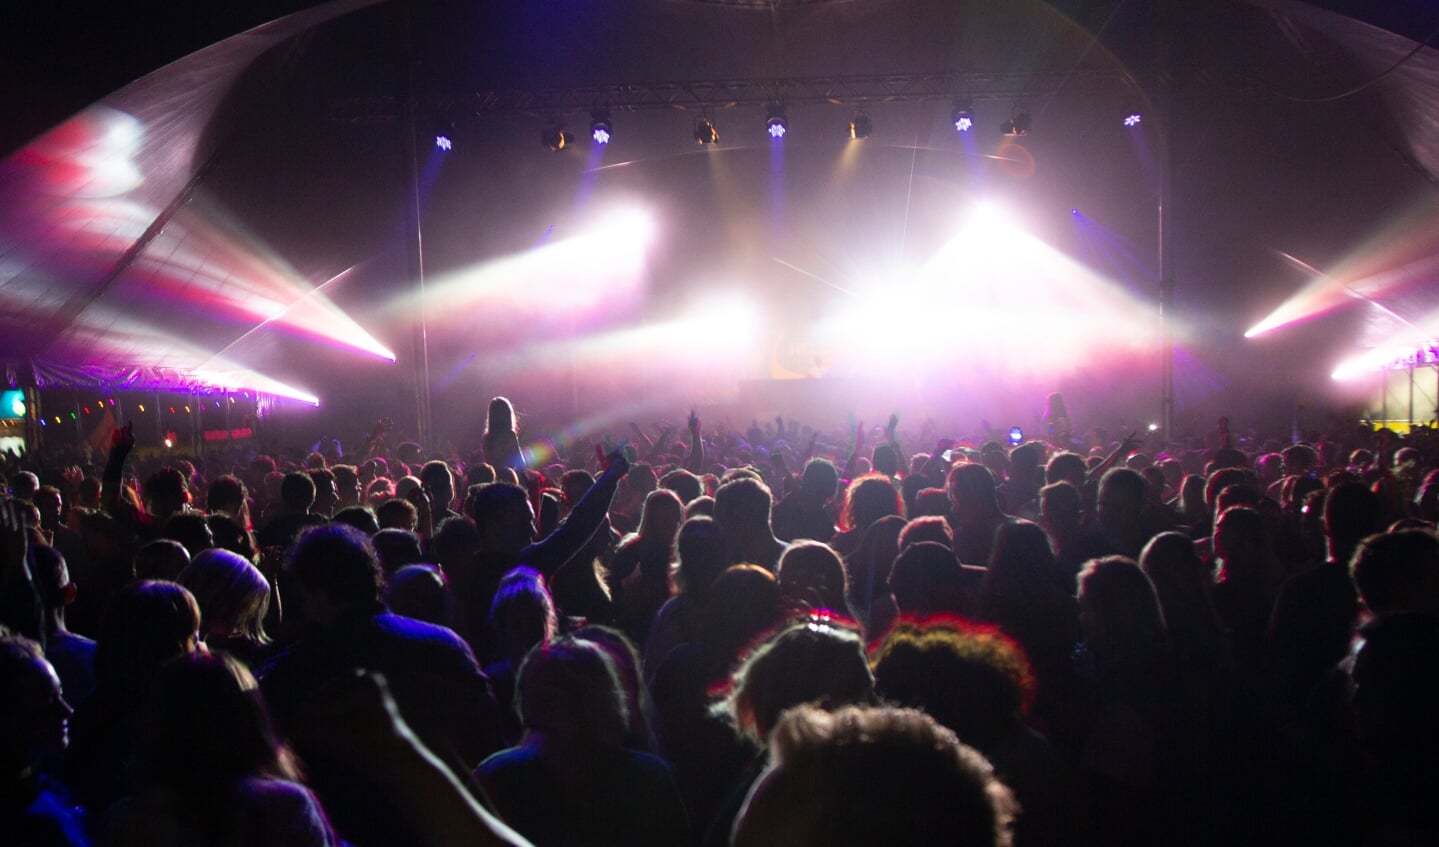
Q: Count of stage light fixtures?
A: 9